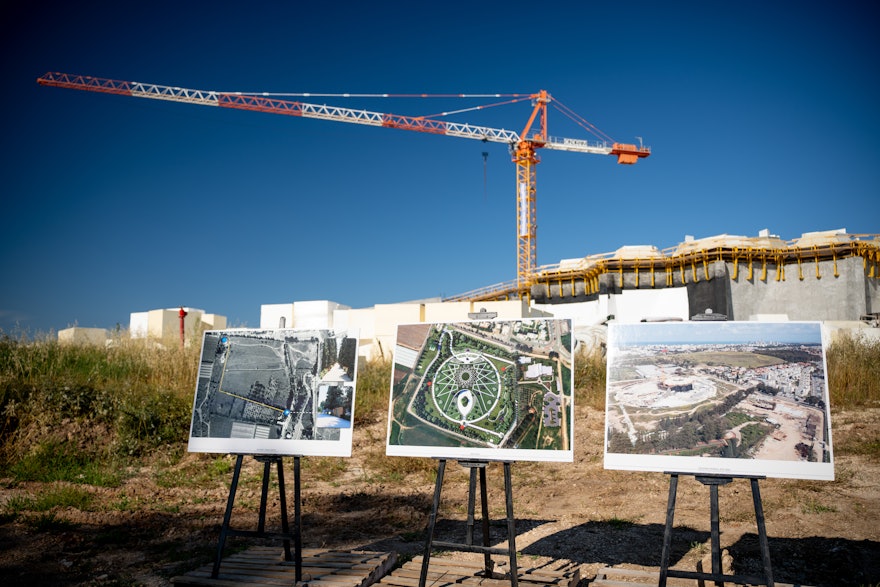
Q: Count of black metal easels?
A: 3